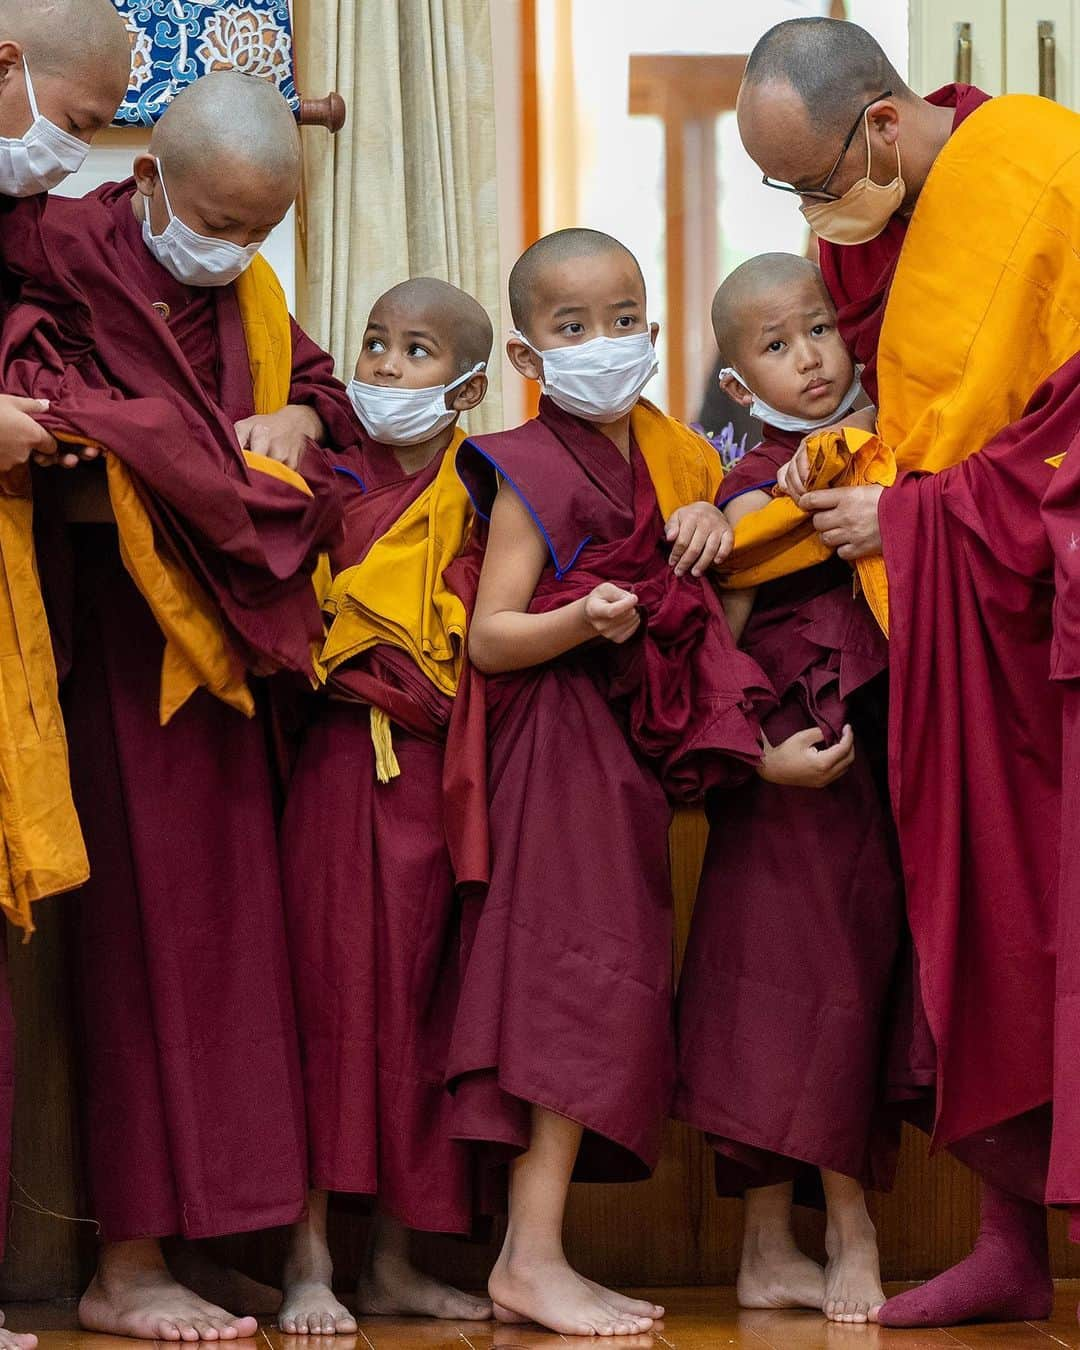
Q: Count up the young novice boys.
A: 3